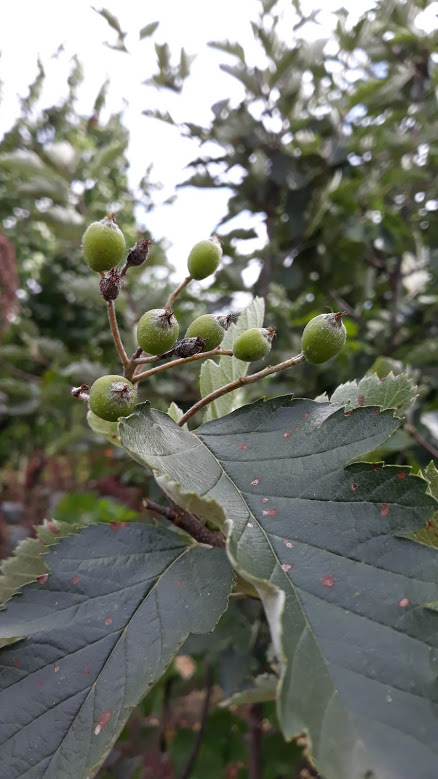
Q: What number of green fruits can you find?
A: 7